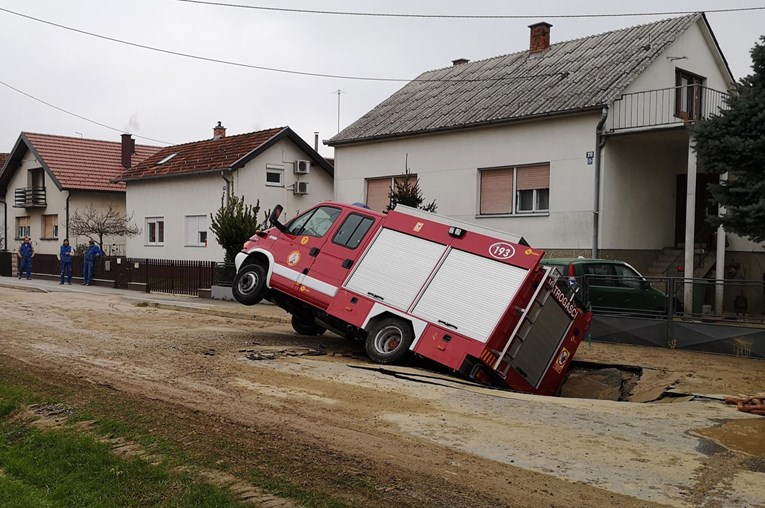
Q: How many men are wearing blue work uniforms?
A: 3